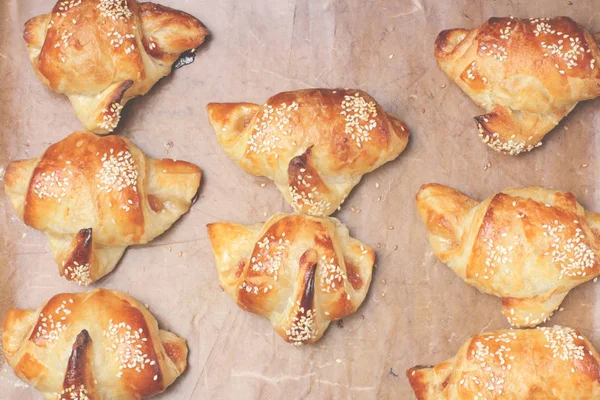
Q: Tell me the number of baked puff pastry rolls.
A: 8